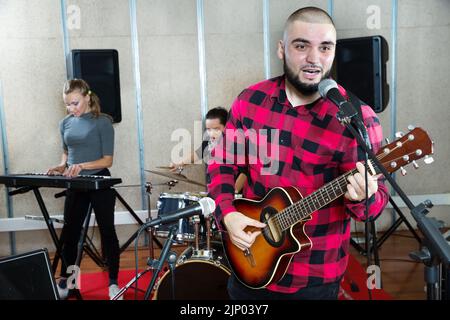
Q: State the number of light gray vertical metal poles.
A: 7